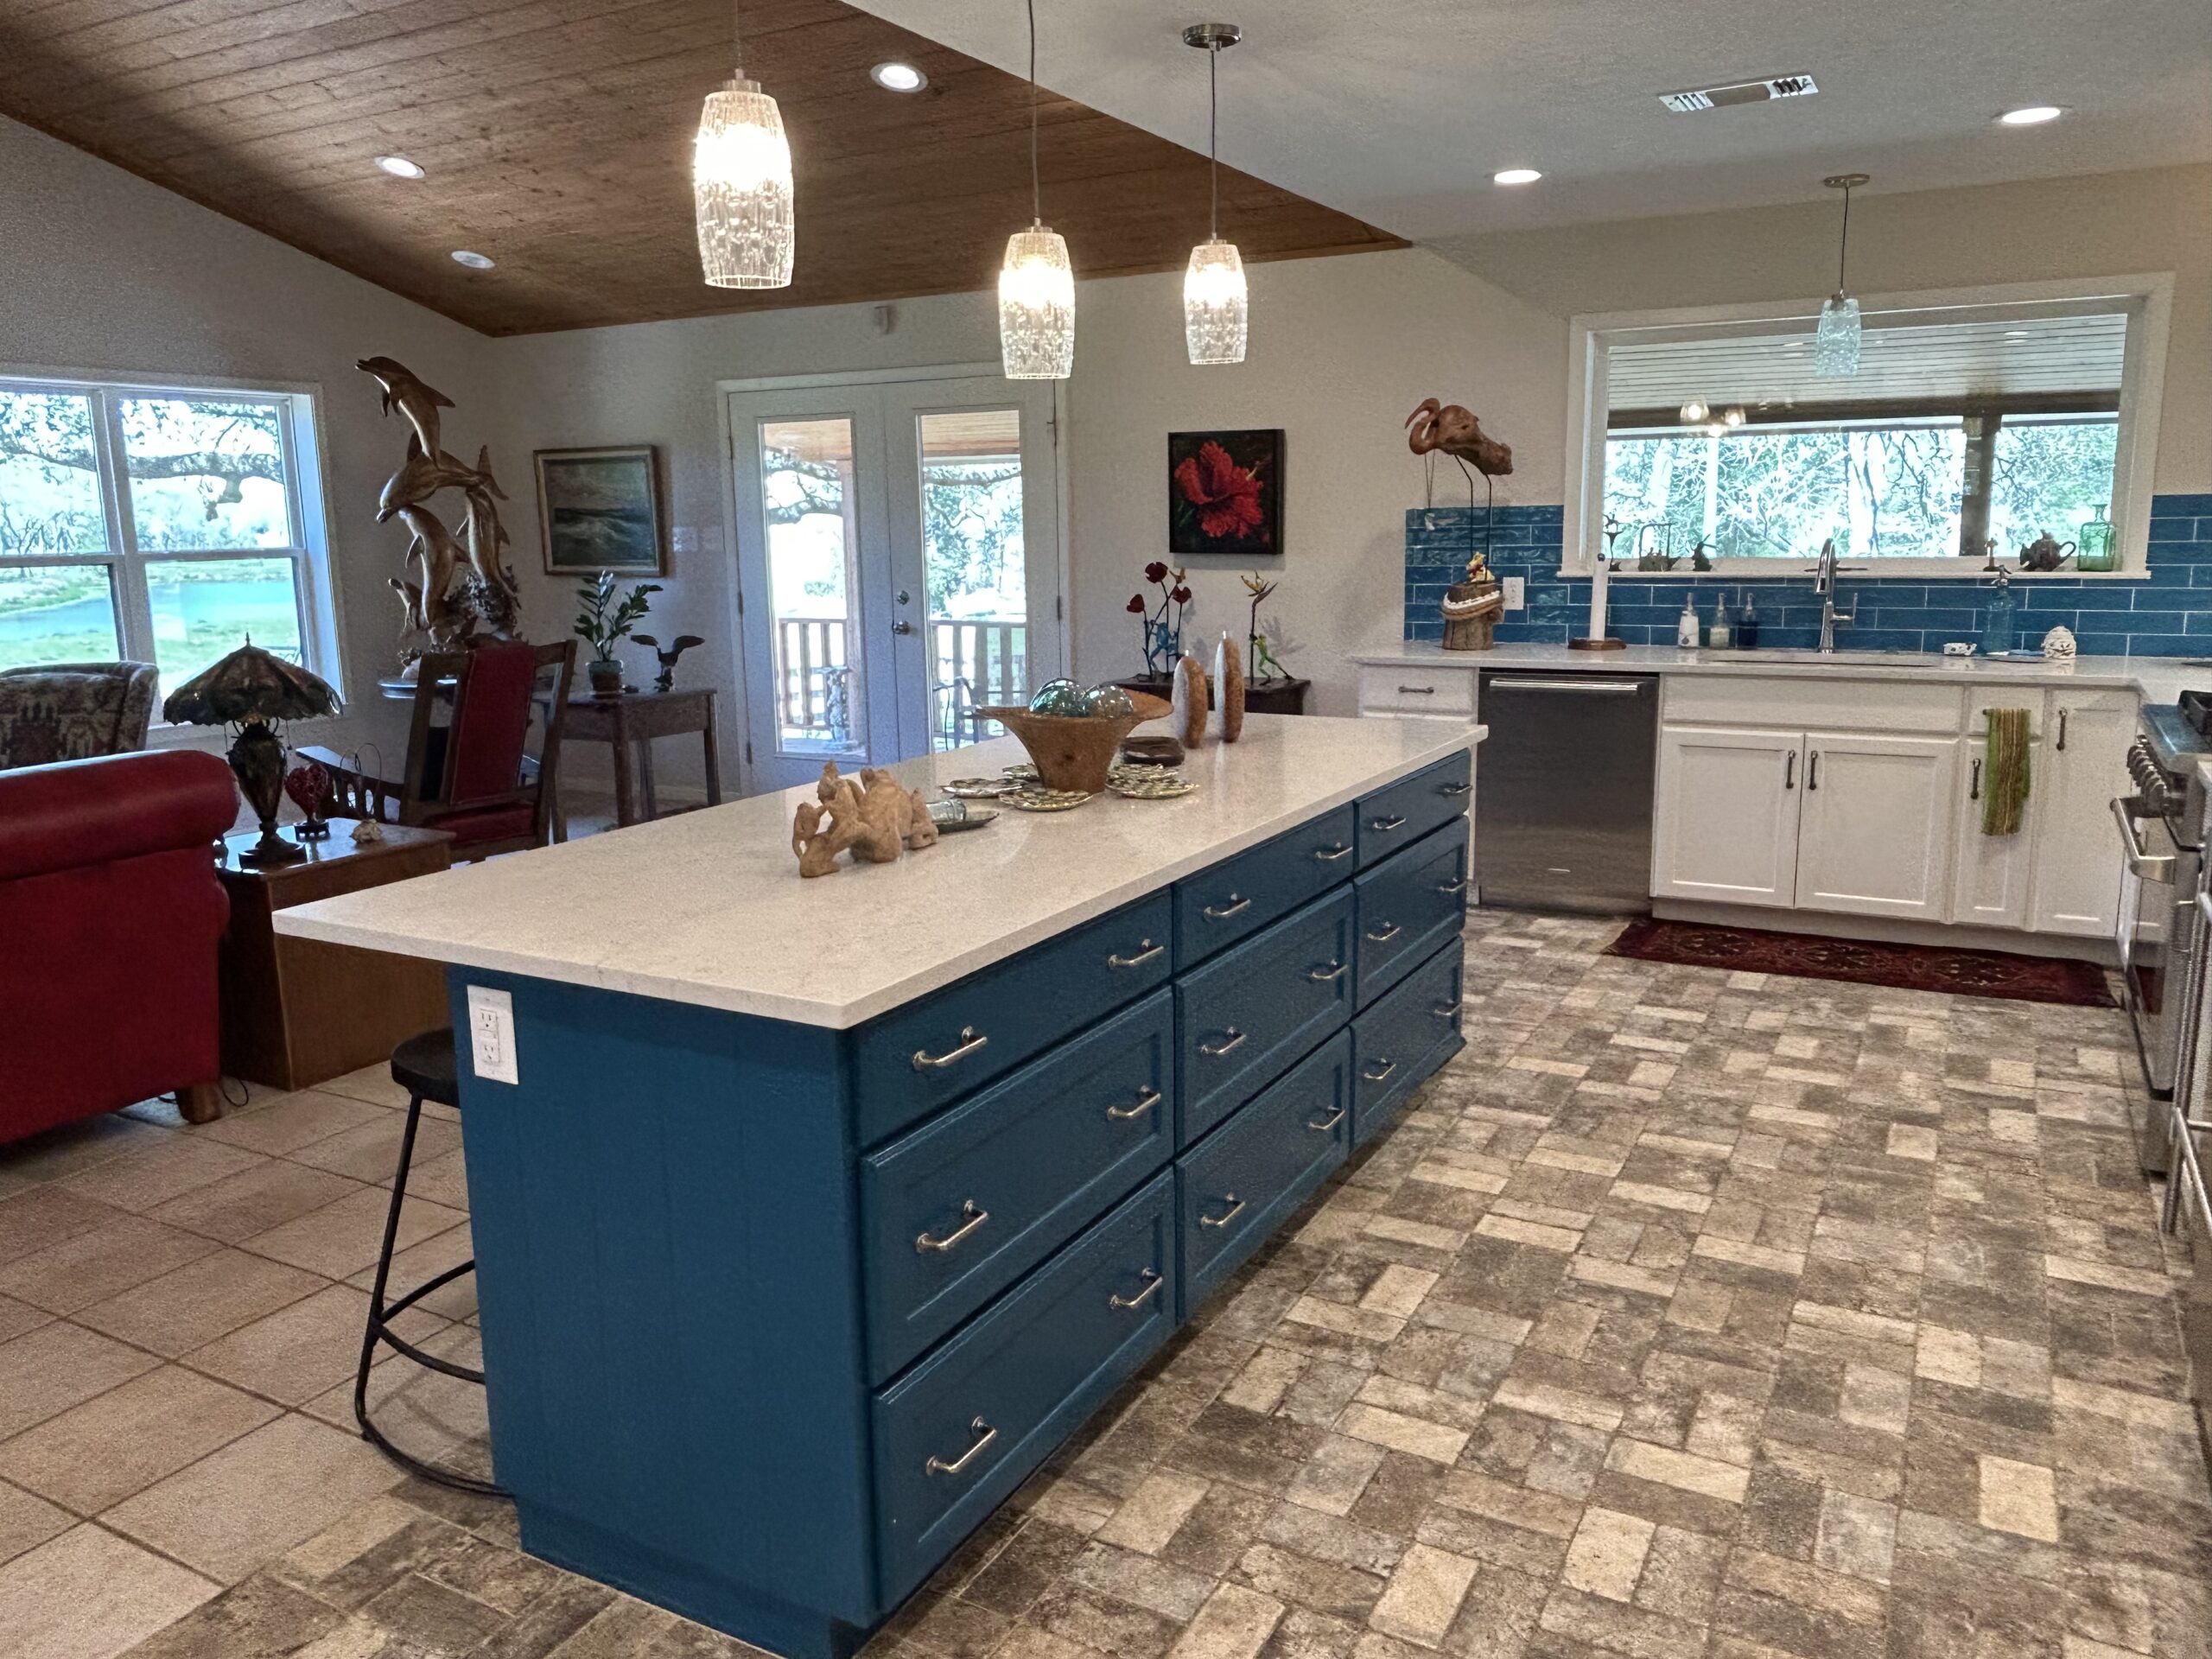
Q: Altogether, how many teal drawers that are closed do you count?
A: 9